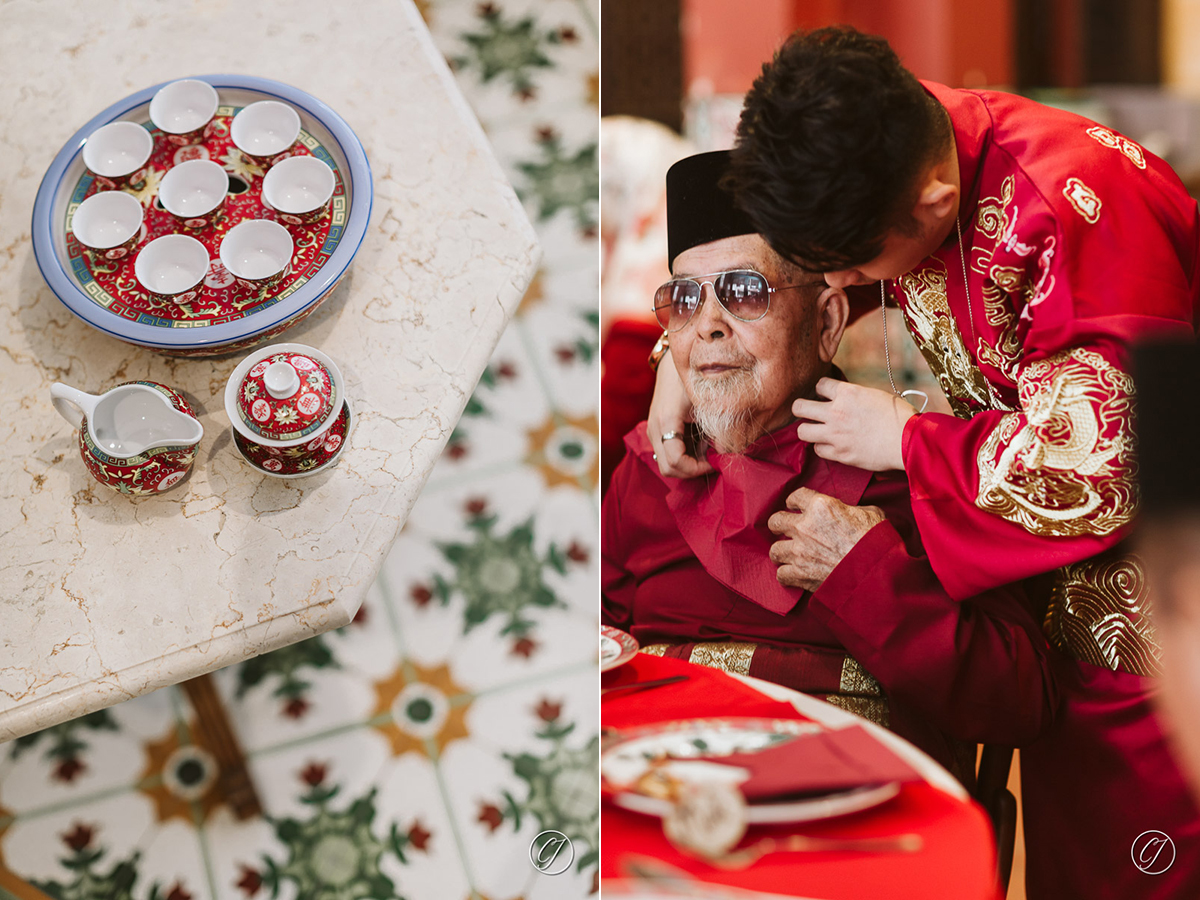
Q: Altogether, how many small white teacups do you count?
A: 8